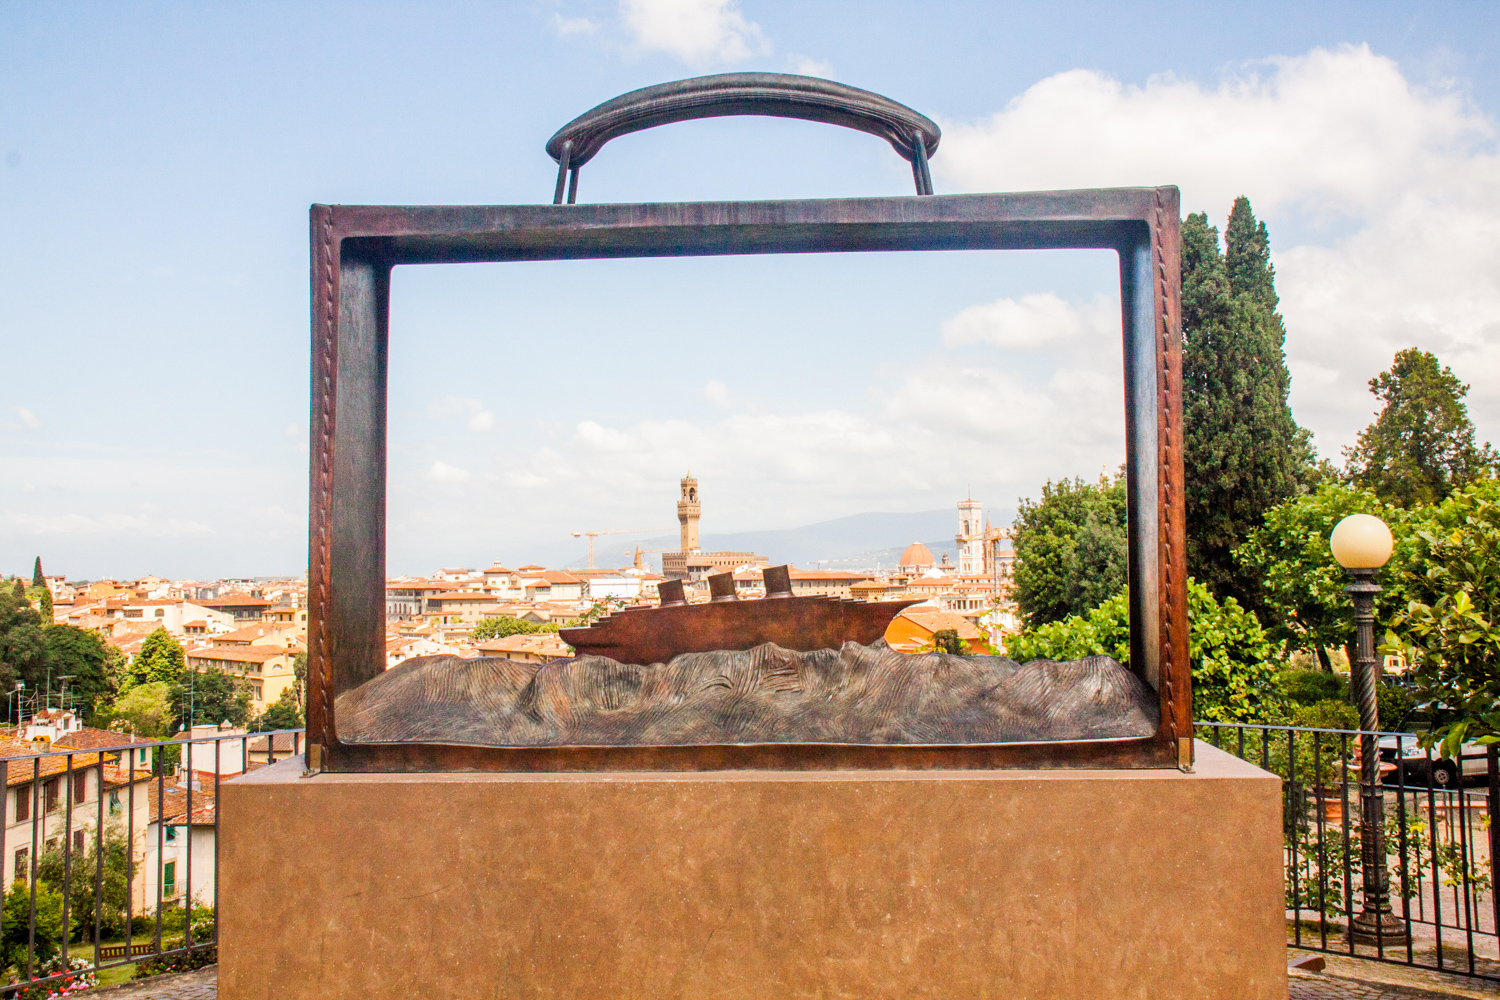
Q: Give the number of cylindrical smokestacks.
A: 3